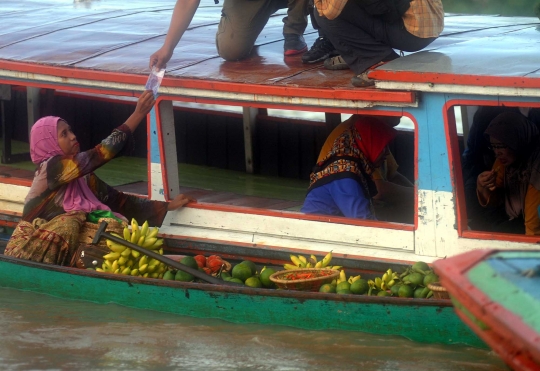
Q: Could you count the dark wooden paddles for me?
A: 1